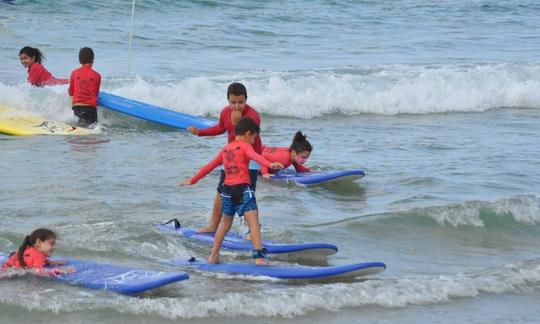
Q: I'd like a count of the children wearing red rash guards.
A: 6